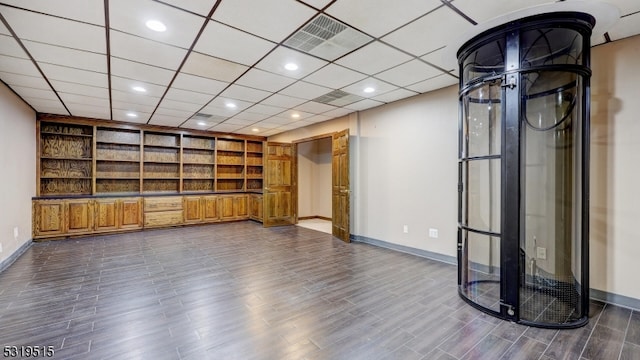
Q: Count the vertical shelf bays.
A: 6